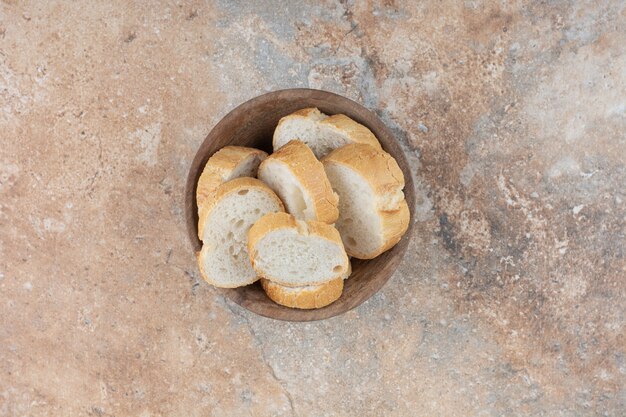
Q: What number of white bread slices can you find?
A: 7